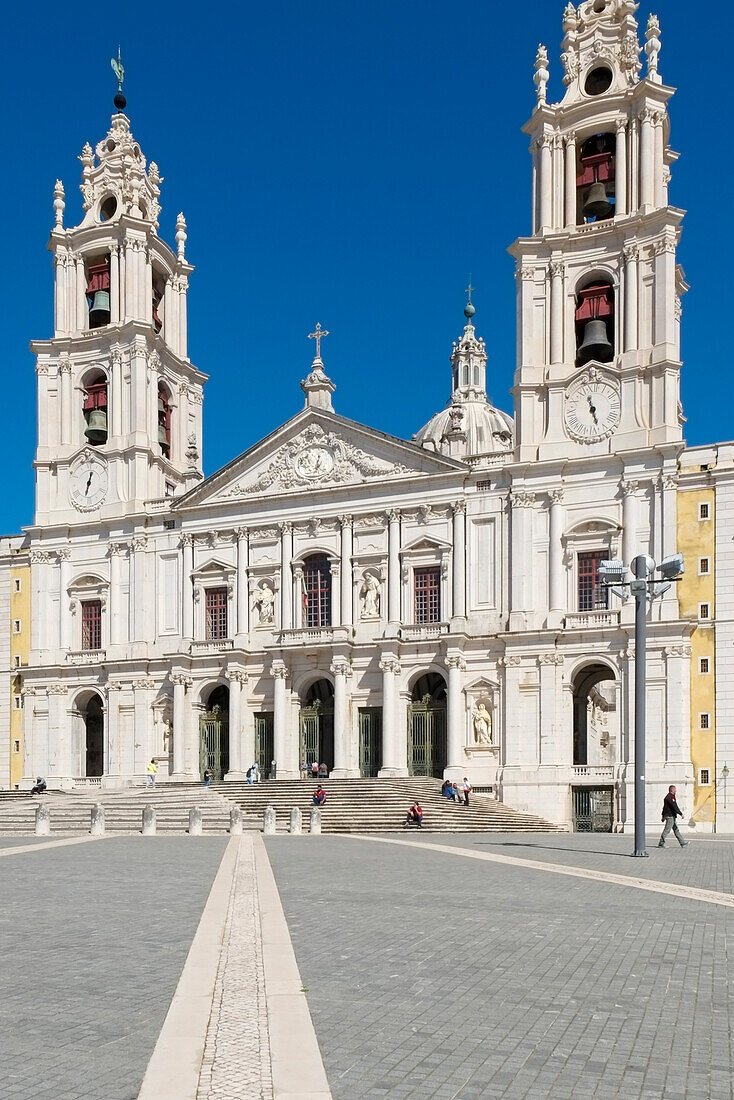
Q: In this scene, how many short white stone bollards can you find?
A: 8